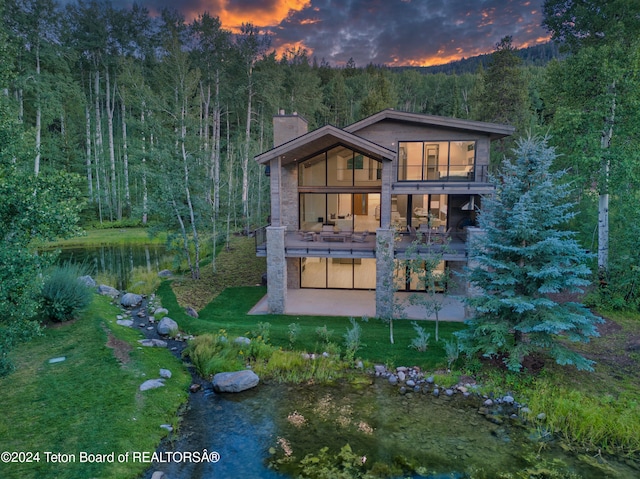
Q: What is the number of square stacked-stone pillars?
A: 3